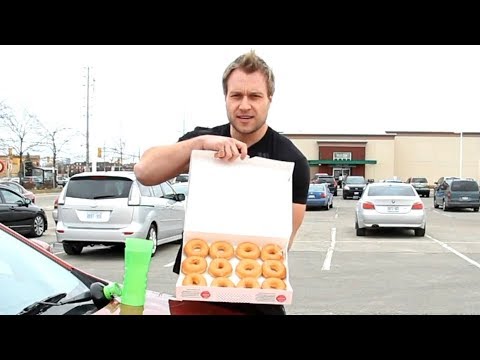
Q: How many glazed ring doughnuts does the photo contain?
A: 12